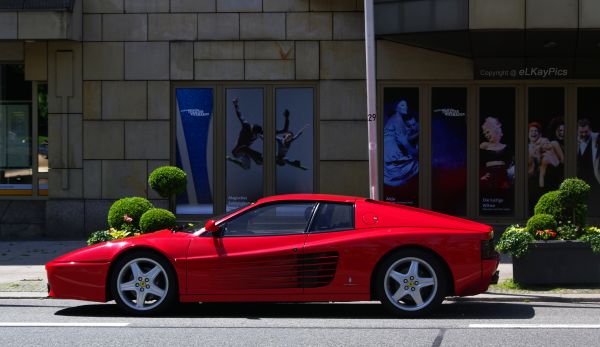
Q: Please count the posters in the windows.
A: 8